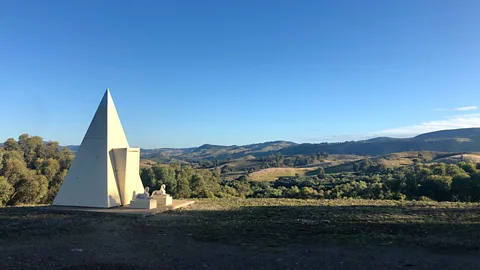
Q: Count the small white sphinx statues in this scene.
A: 2